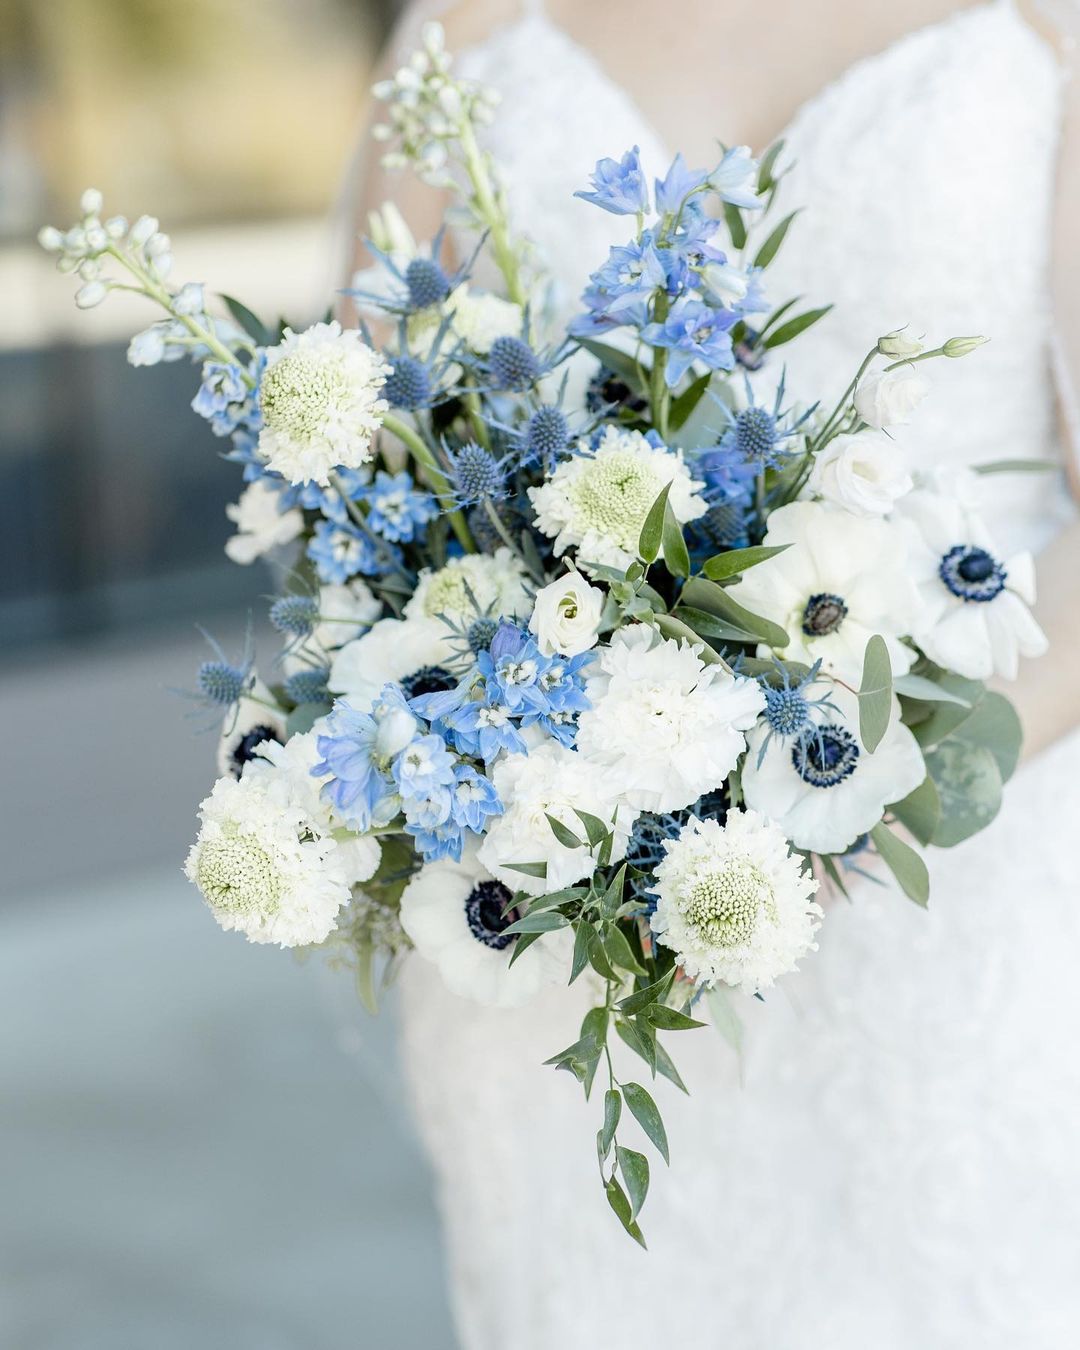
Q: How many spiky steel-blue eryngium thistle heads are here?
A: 12